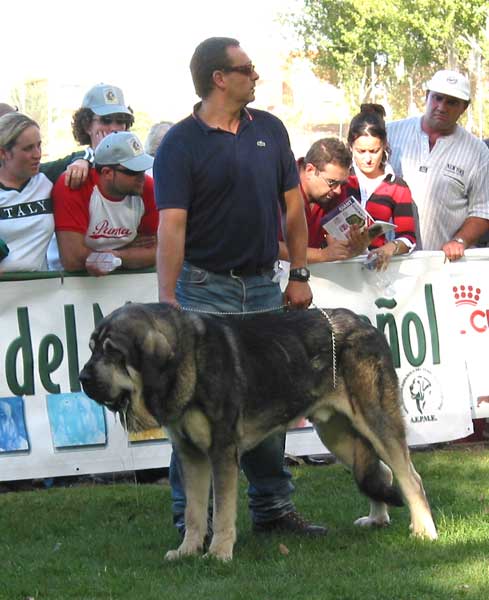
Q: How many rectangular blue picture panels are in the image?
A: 2